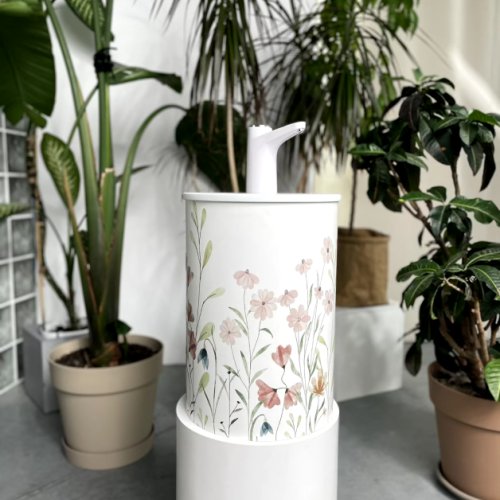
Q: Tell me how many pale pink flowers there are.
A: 9